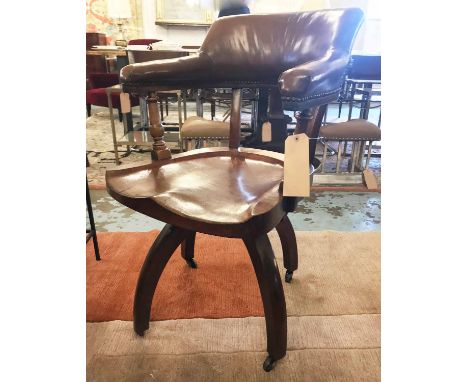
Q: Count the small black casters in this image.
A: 4